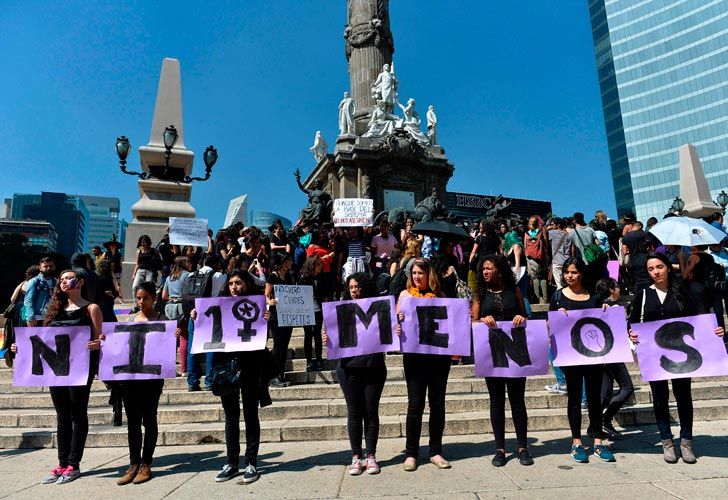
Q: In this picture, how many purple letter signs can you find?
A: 8